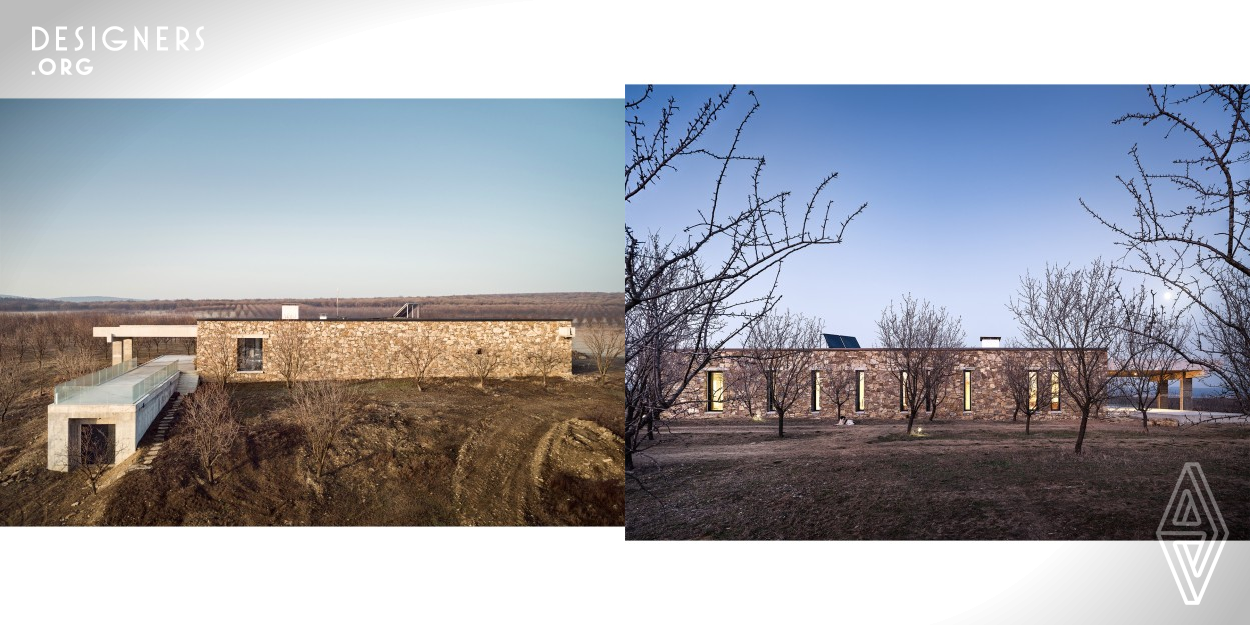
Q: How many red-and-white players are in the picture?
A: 0